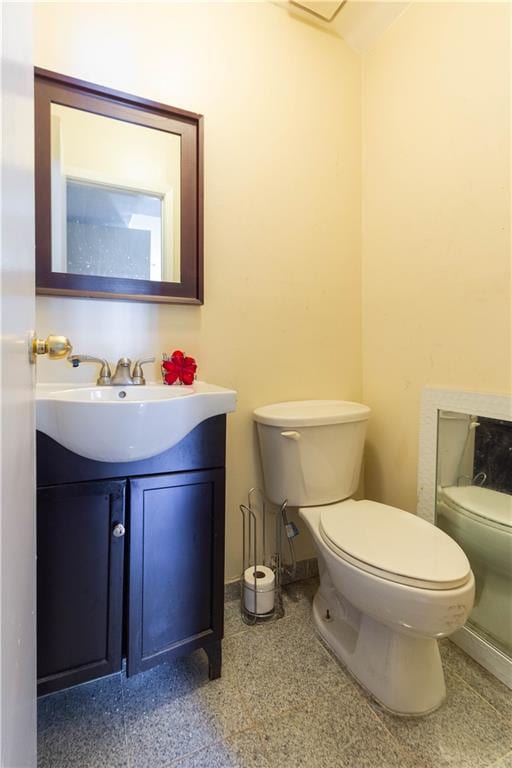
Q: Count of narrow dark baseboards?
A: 1